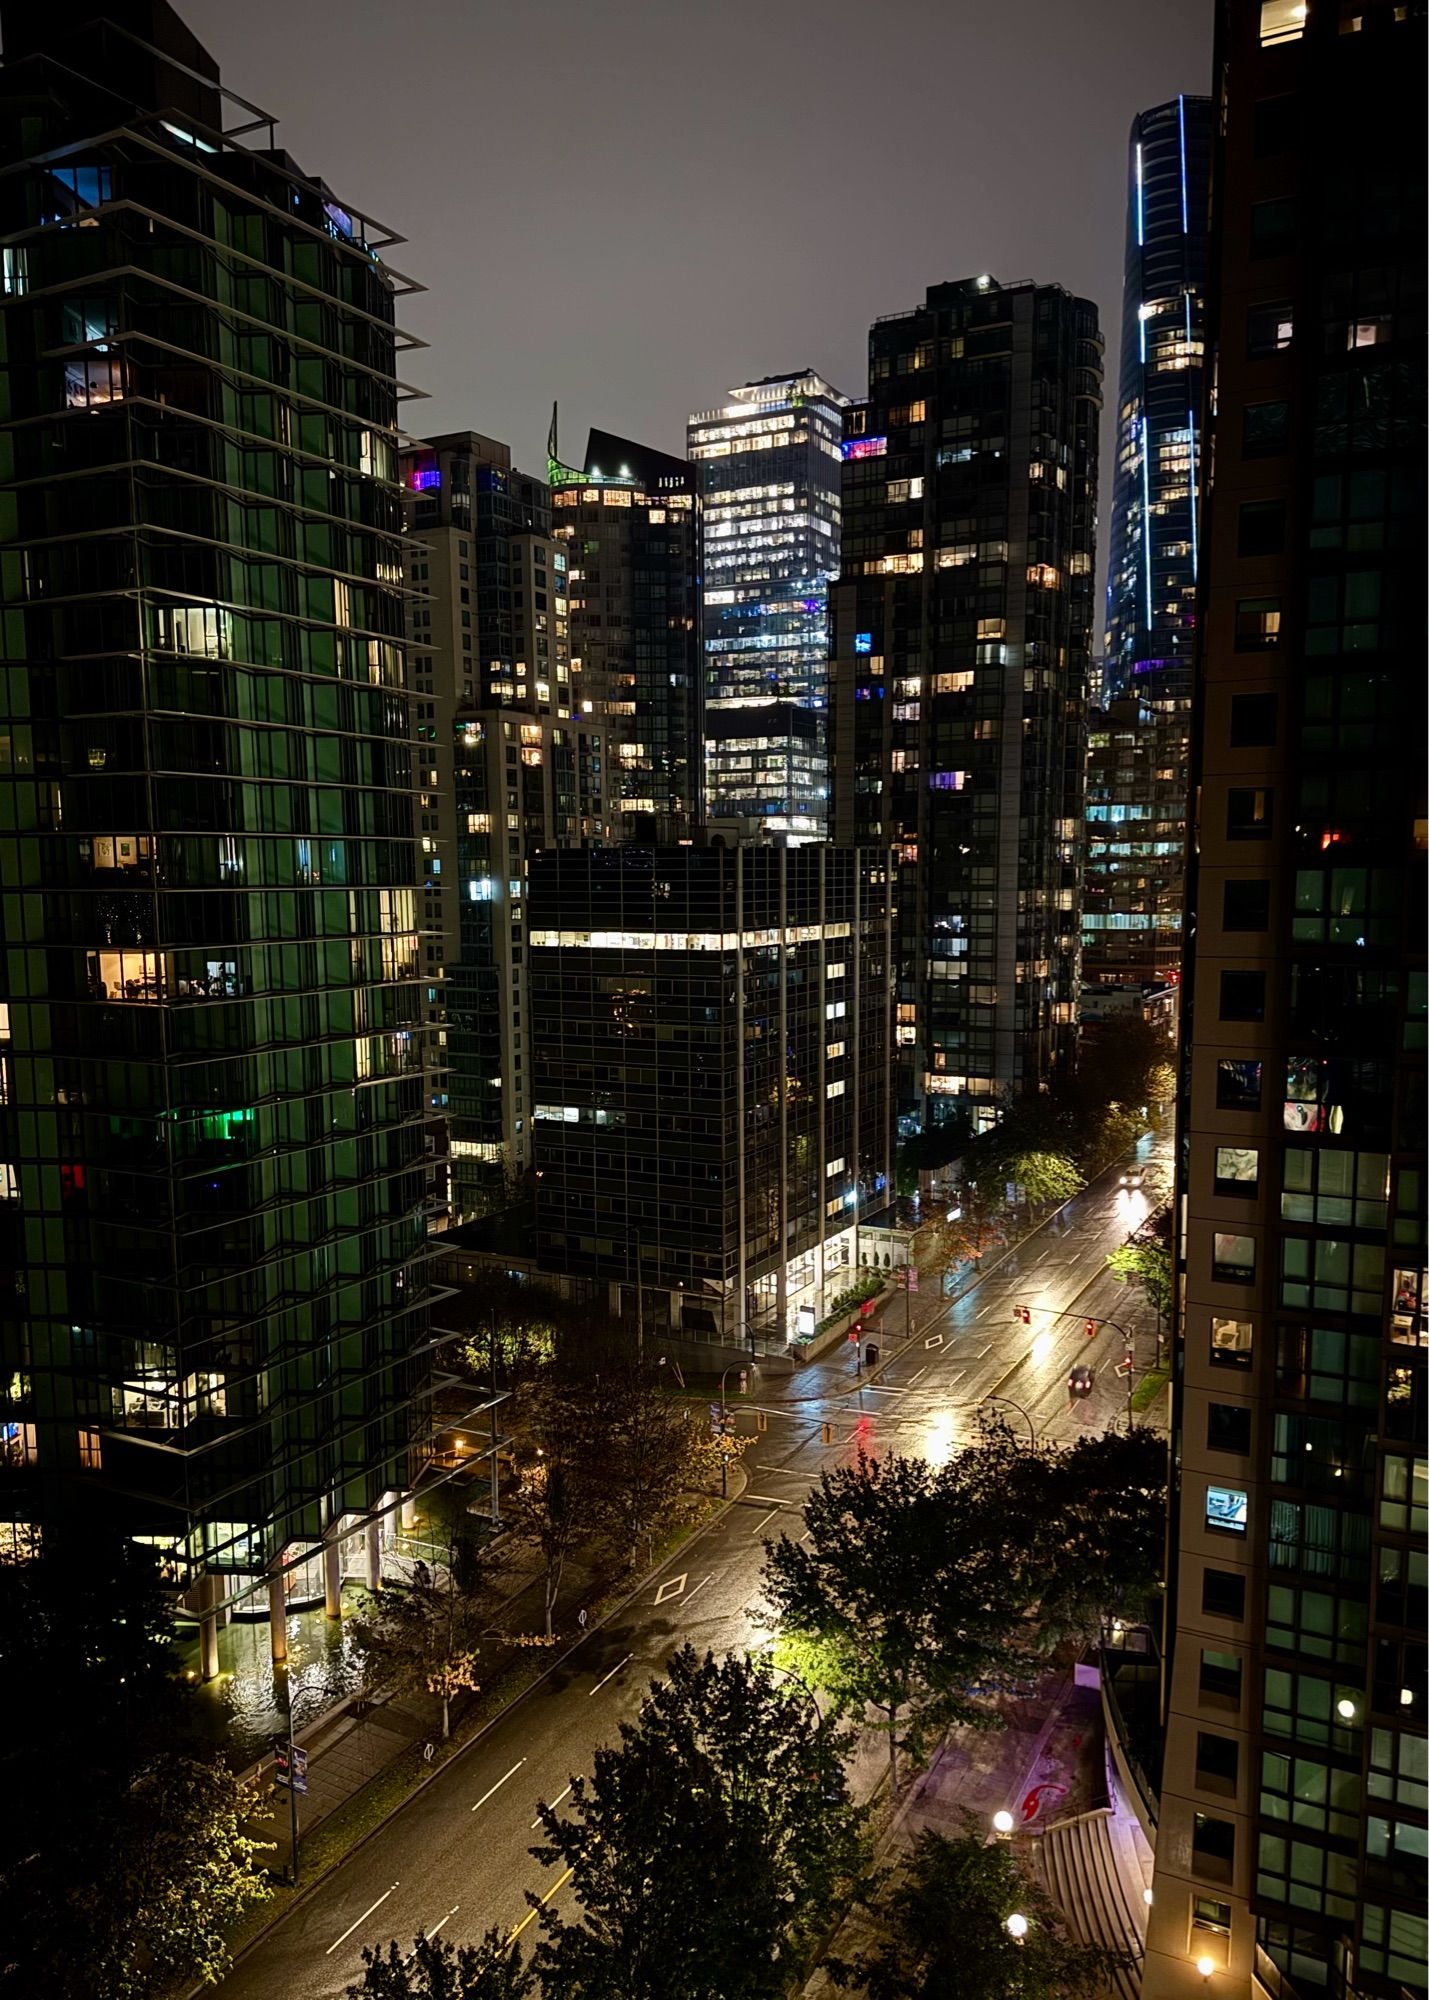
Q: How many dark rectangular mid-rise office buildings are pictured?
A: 1